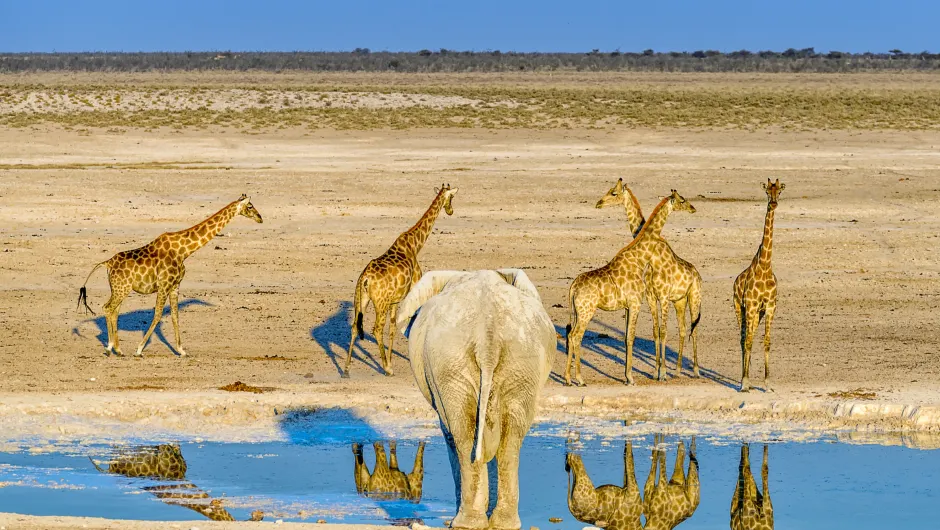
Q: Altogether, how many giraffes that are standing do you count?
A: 5